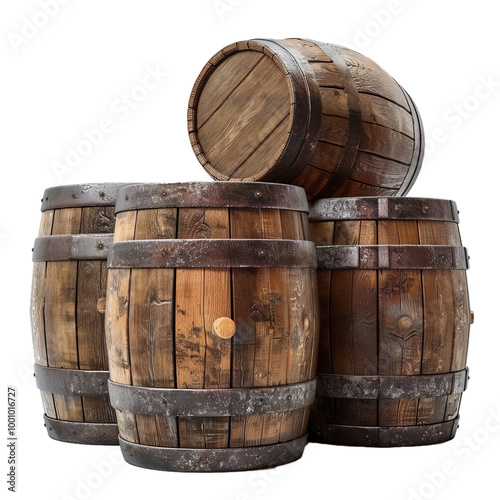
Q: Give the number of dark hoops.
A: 15